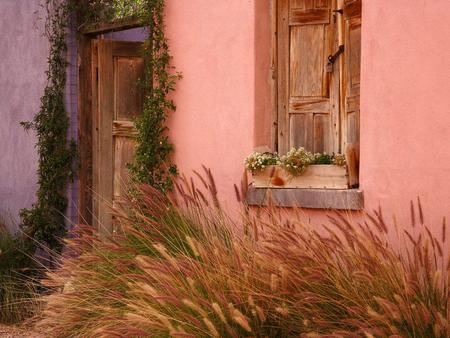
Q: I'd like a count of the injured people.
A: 0